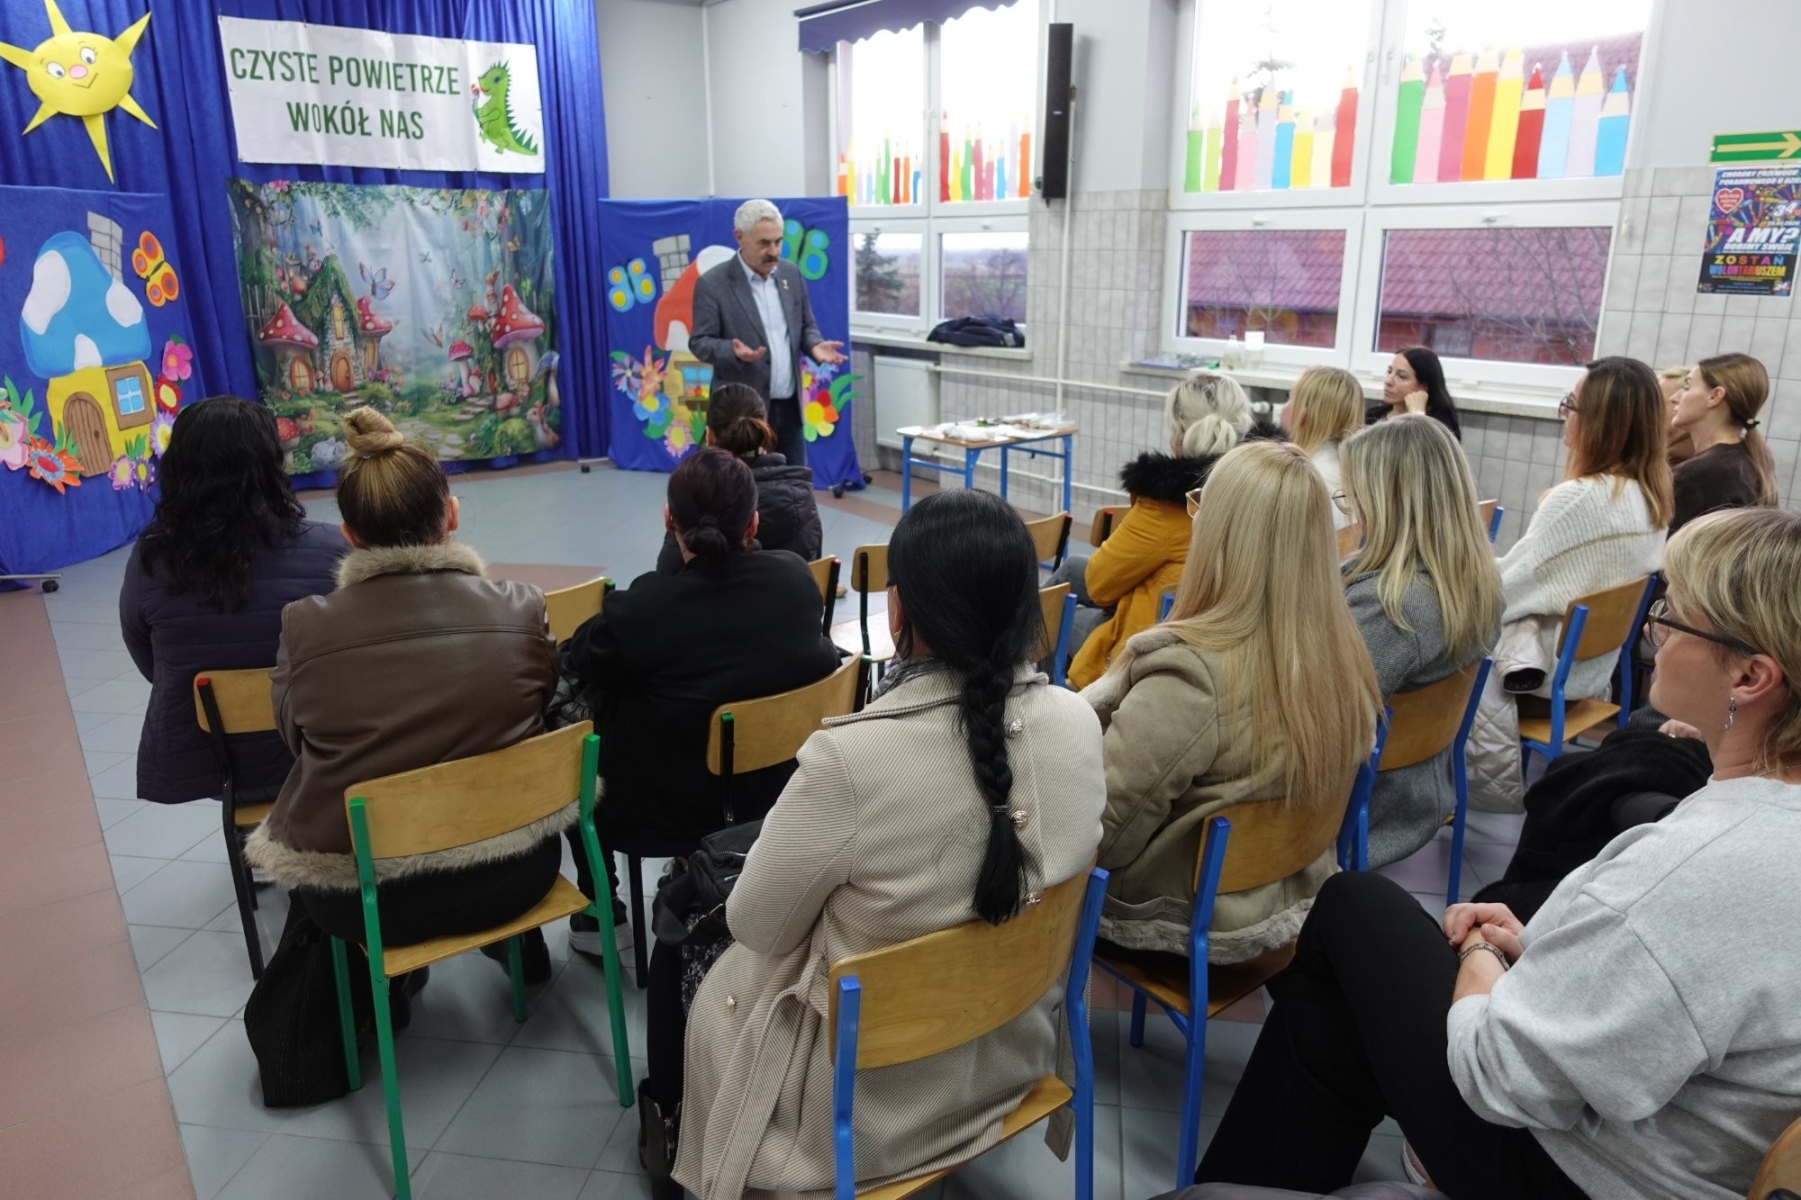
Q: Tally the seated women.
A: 14